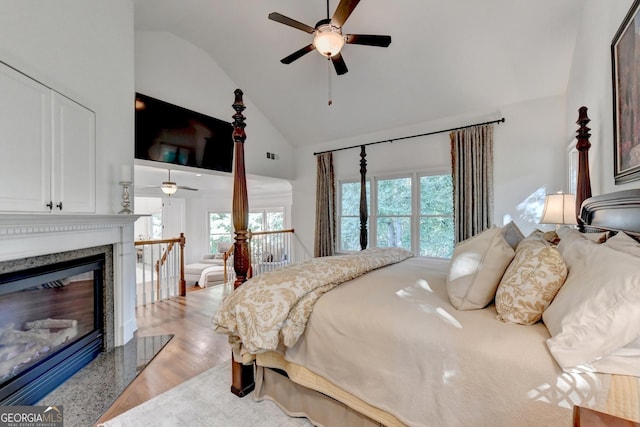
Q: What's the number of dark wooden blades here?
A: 5